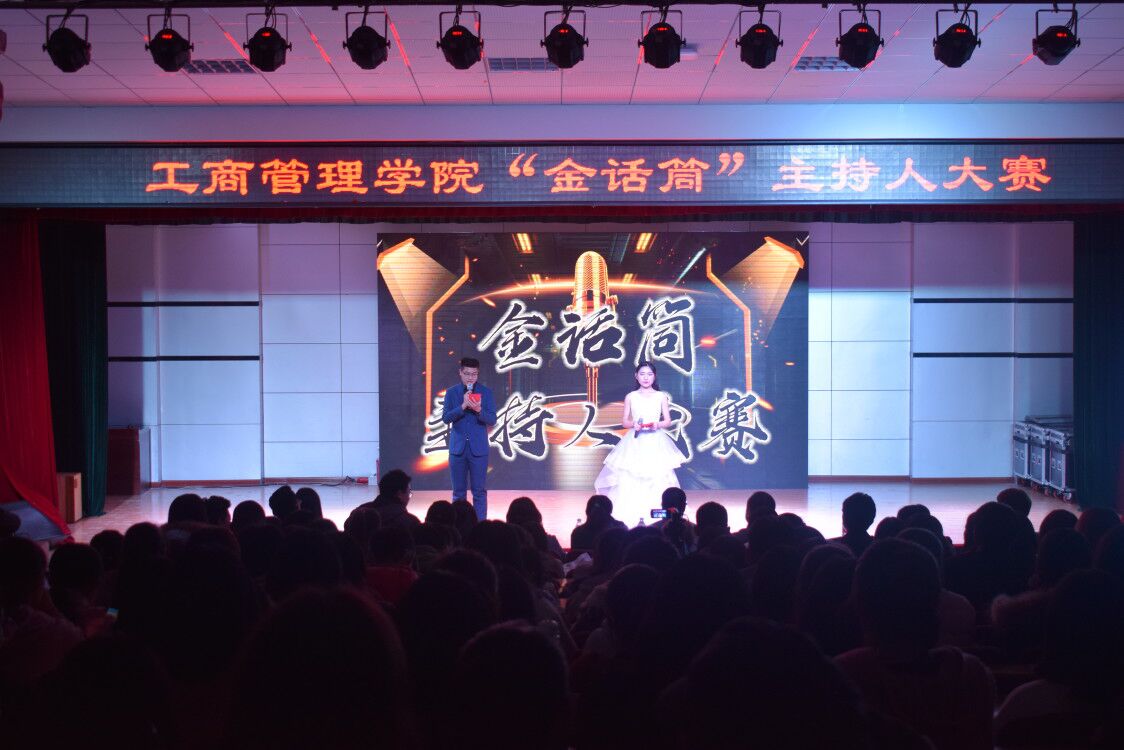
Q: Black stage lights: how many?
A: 11